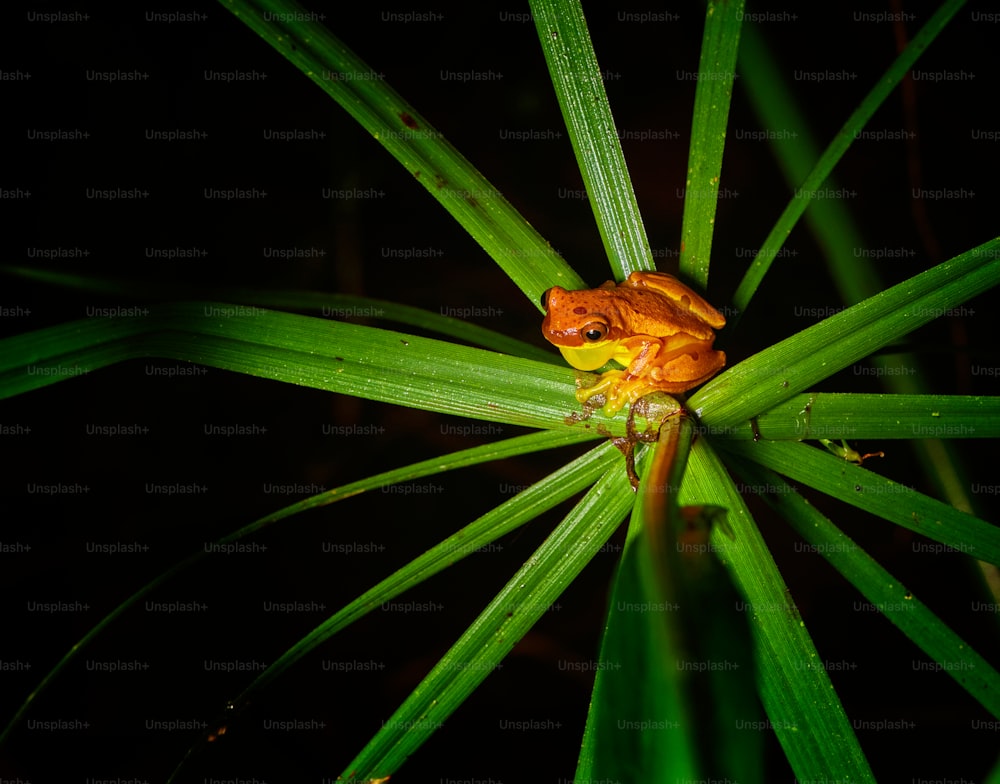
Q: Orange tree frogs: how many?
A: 1